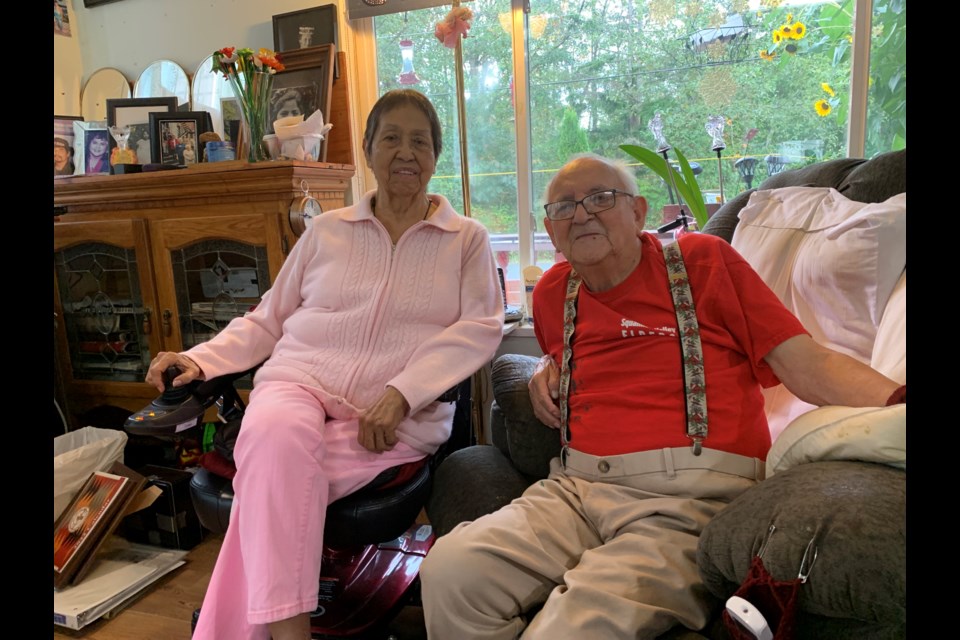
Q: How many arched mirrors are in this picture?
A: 3